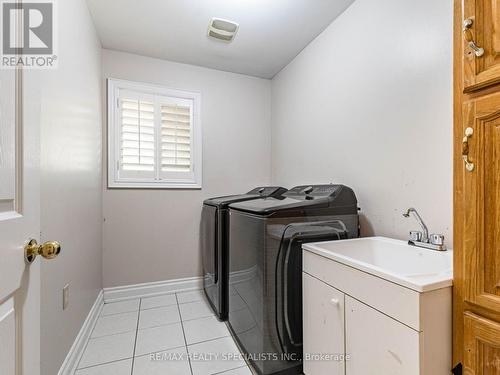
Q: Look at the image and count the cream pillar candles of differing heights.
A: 0